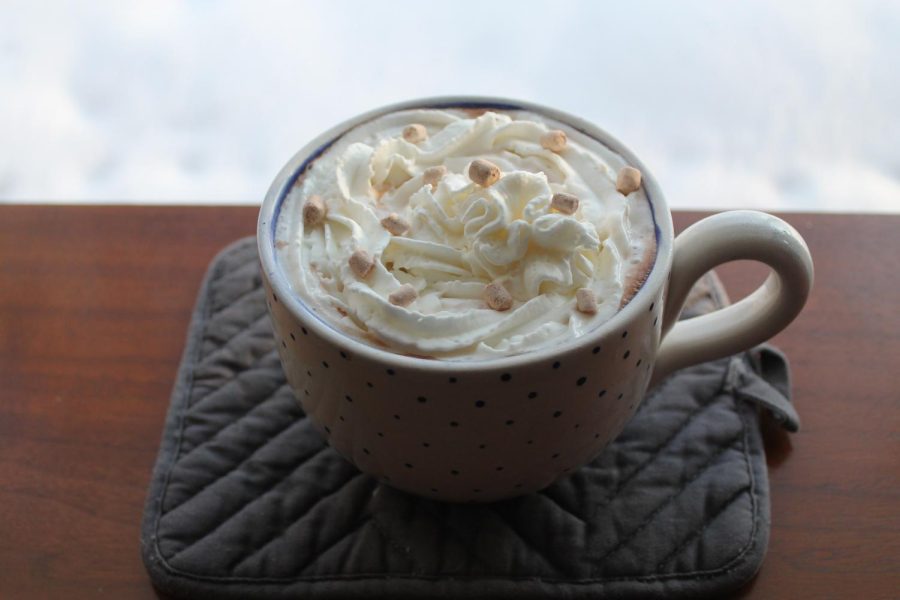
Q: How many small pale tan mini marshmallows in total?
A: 12